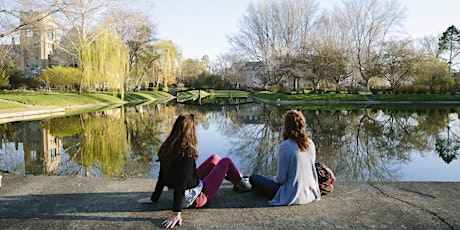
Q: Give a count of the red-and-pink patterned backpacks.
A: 1